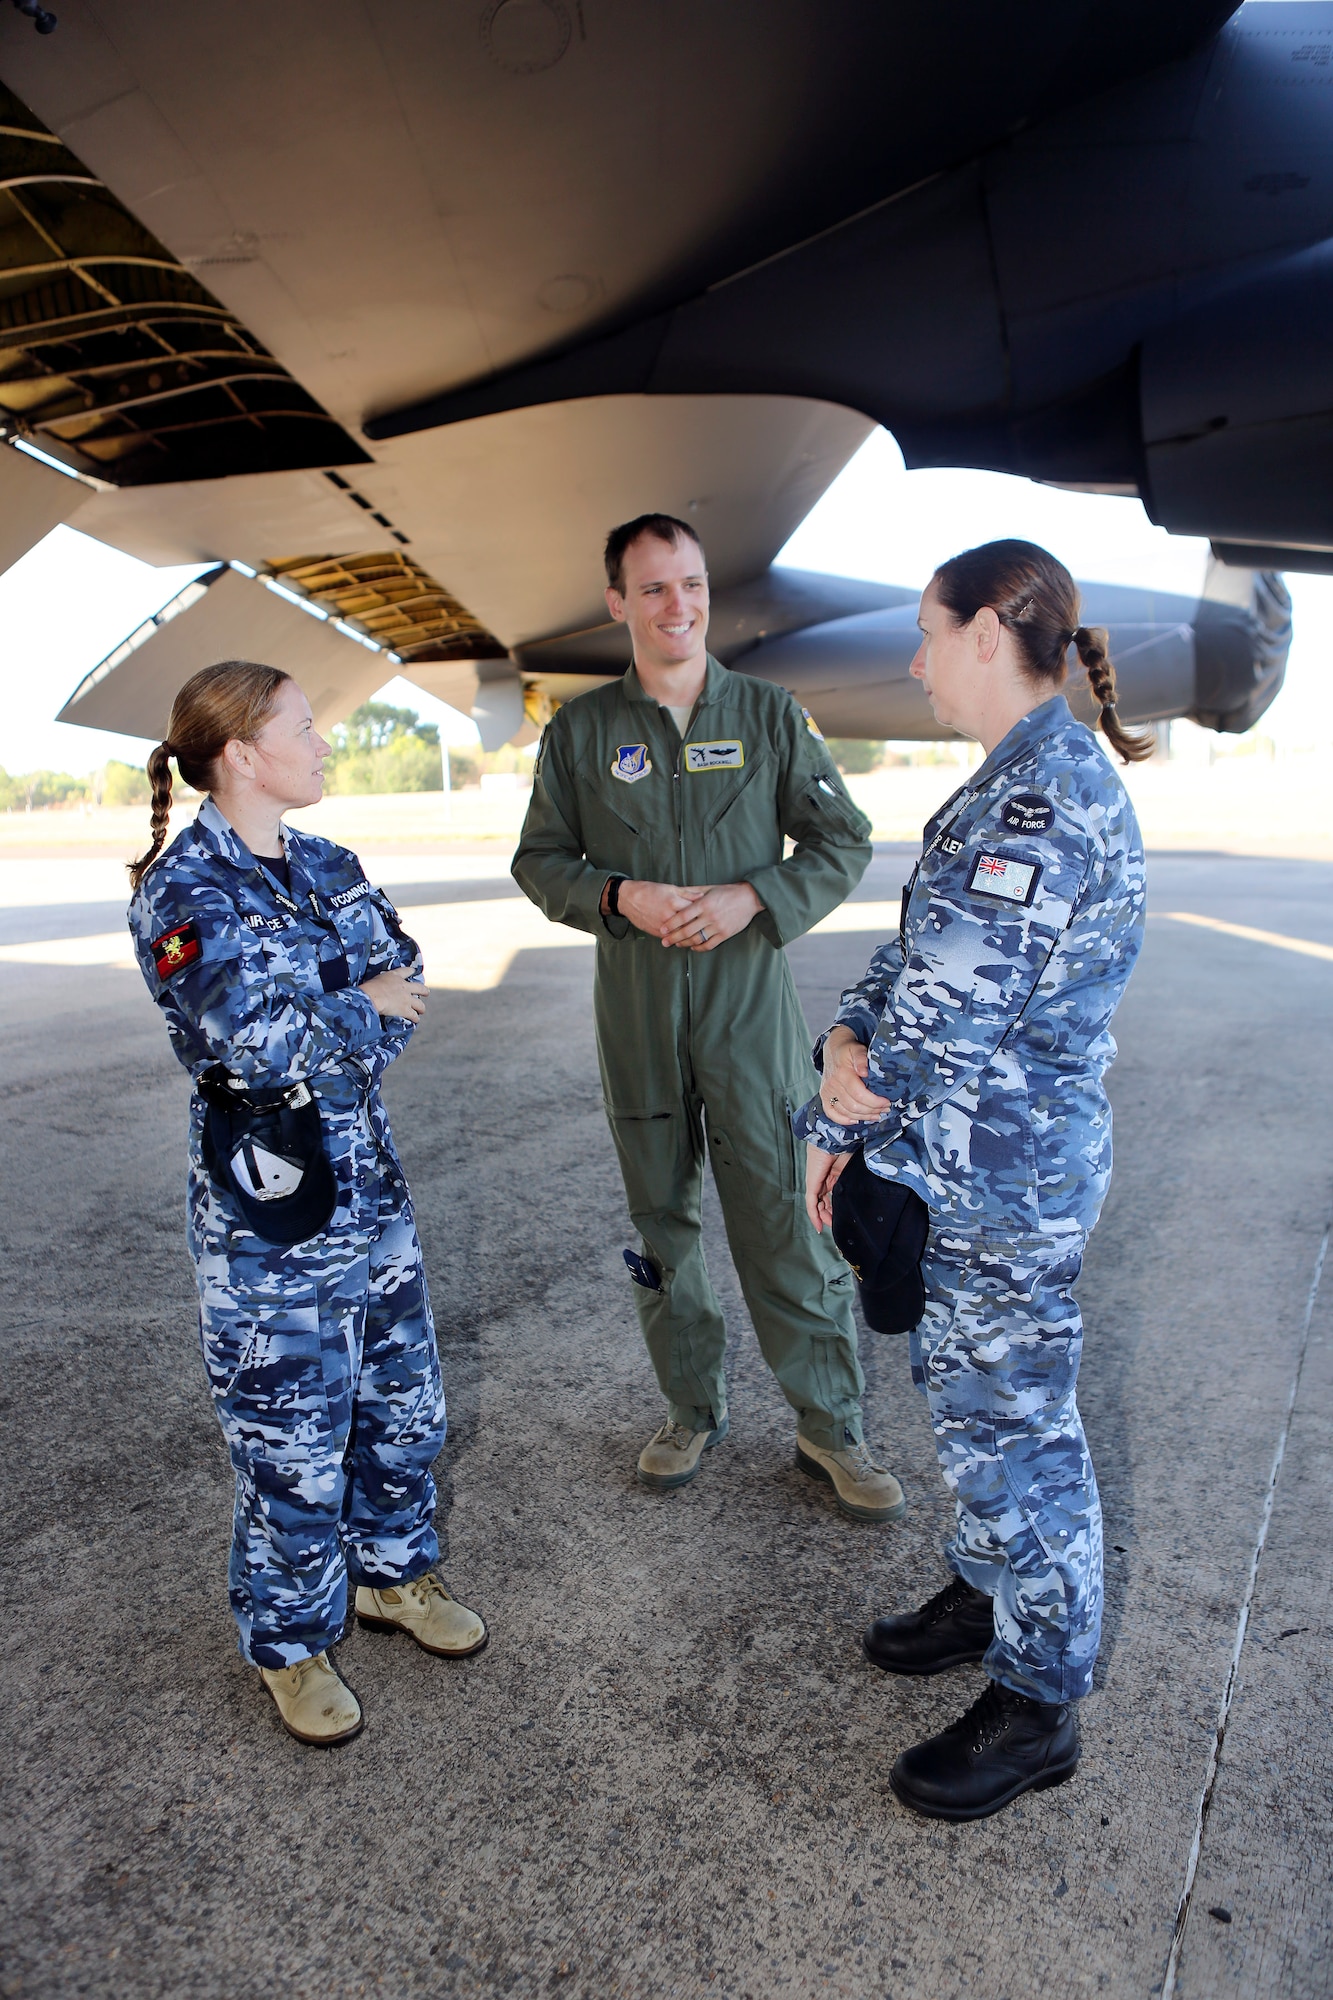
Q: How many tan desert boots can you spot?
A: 4